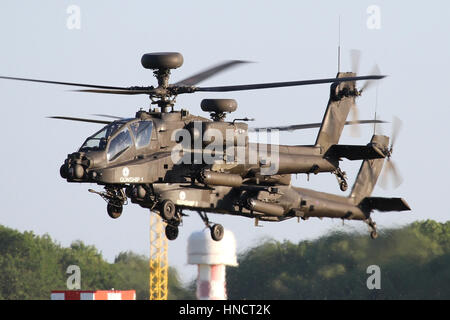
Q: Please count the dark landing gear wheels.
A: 6